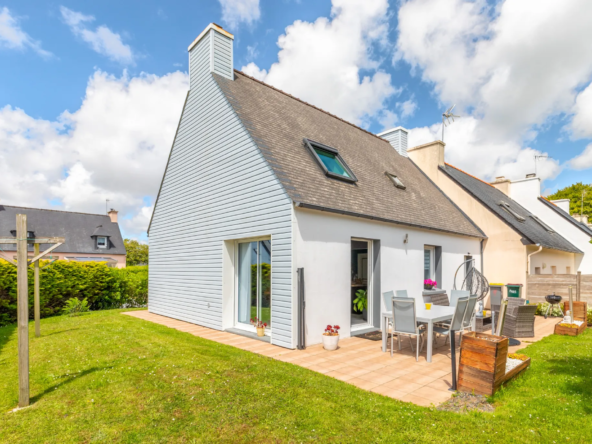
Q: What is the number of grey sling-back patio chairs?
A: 6